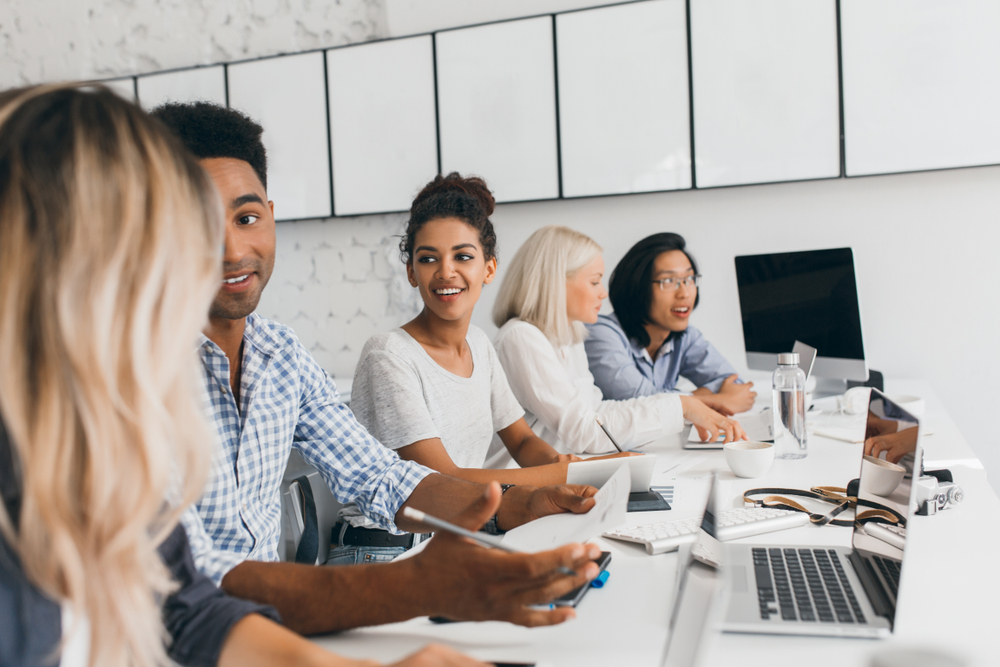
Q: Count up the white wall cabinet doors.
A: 8